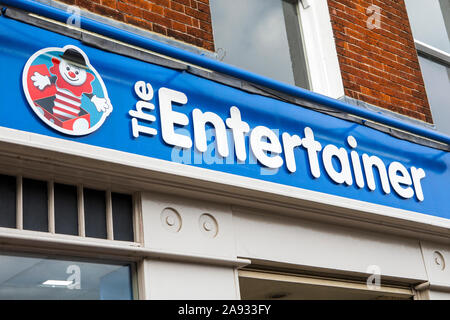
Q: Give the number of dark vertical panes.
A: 5